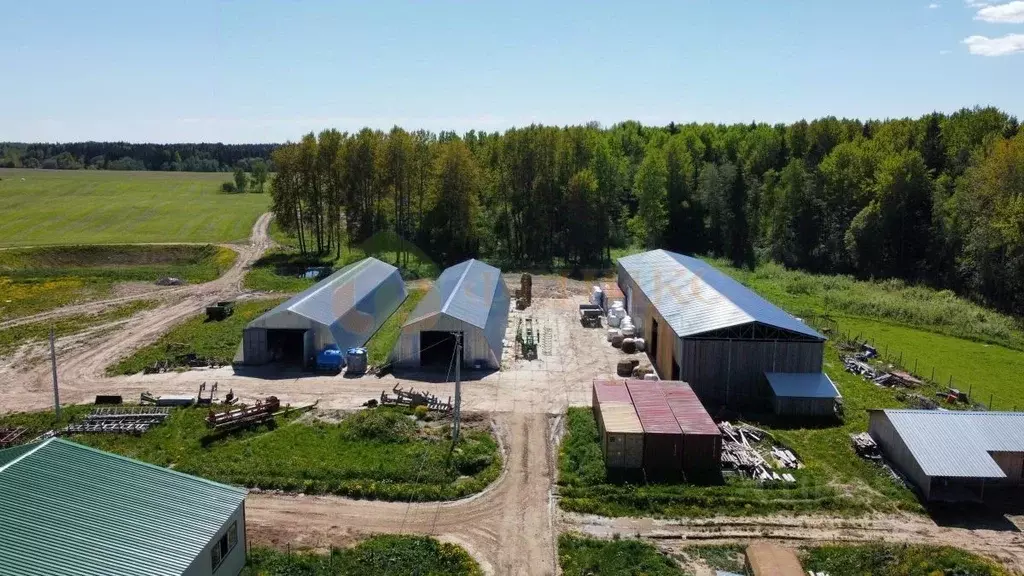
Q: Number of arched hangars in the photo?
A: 2